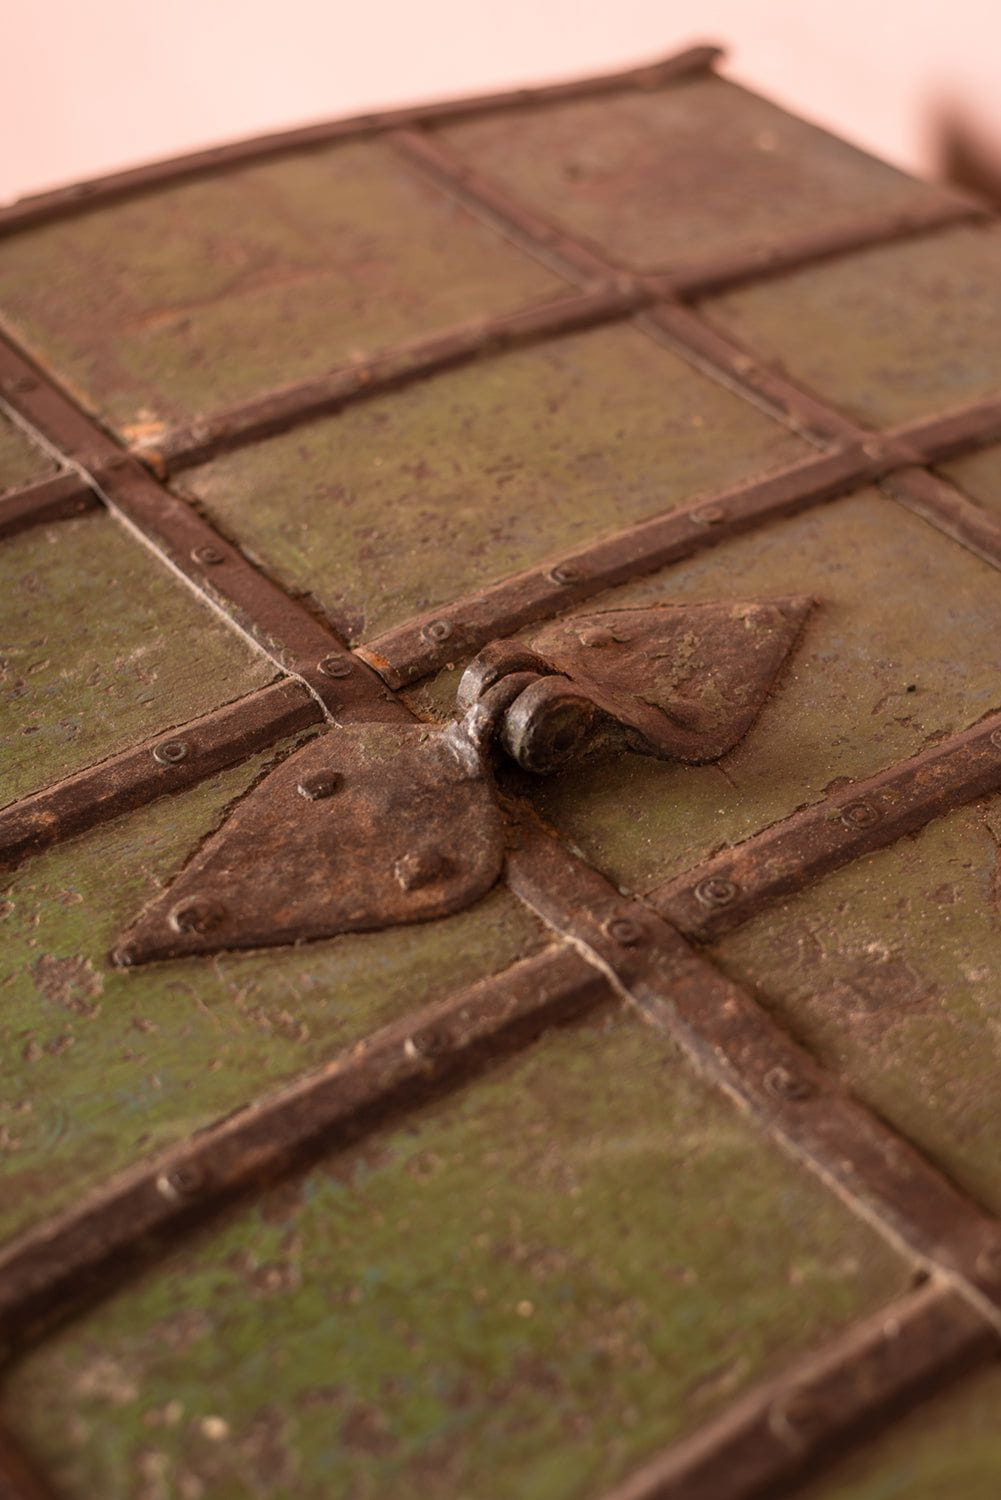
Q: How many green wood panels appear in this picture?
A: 12